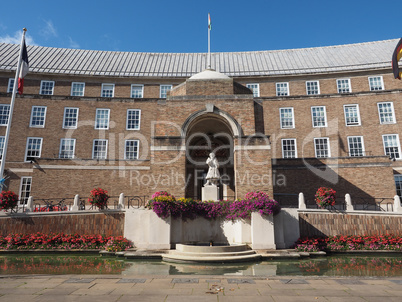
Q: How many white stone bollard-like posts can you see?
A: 6